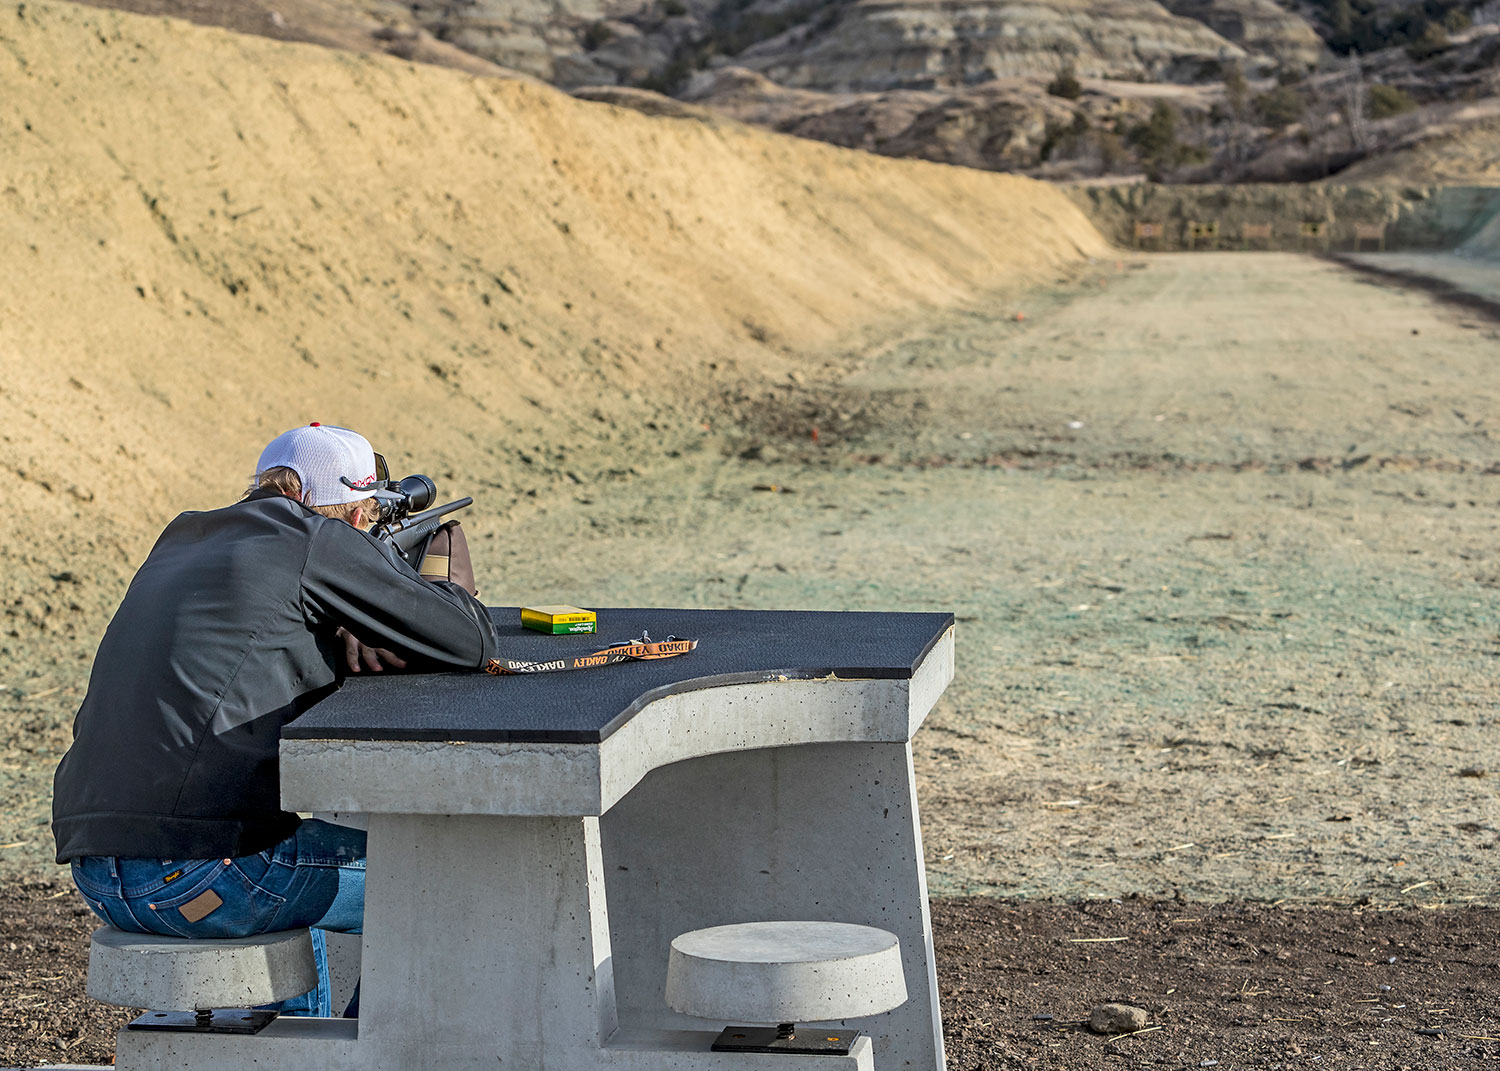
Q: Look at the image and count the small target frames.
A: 5